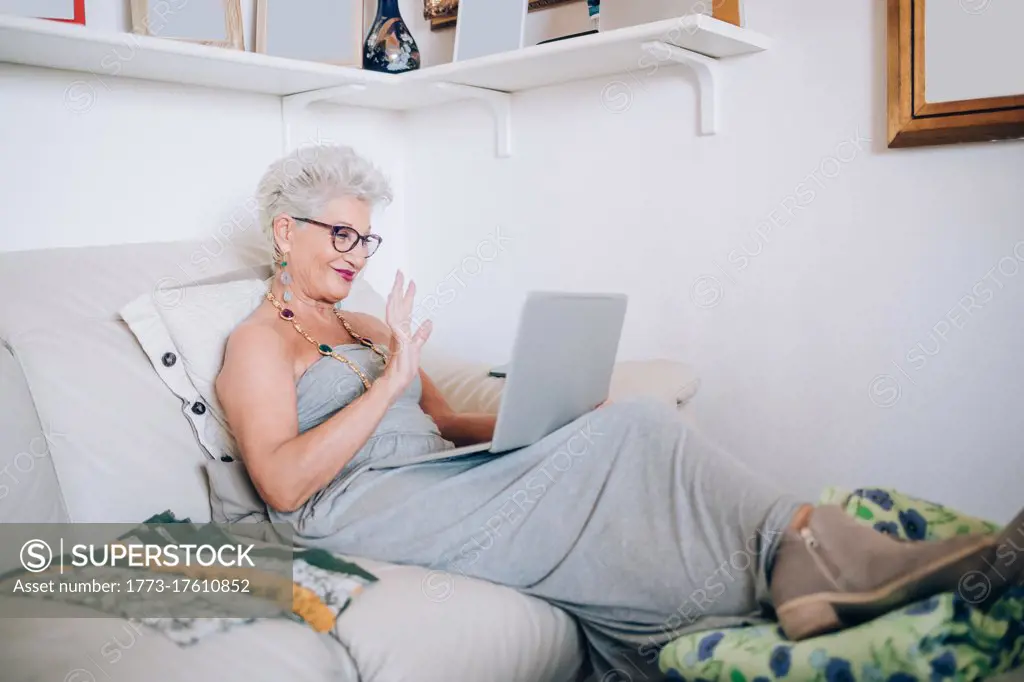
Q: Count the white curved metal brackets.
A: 3